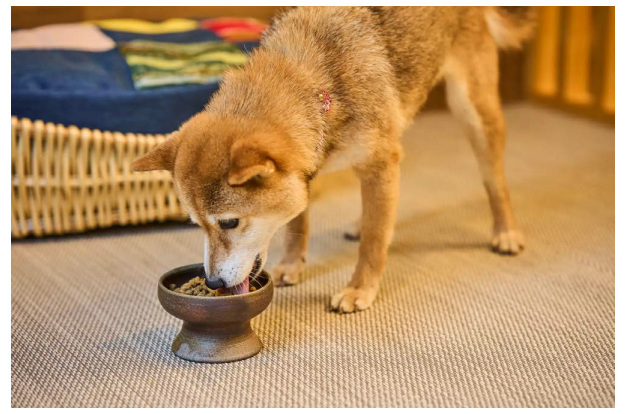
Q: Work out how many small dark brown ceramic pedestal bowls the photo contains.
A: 1